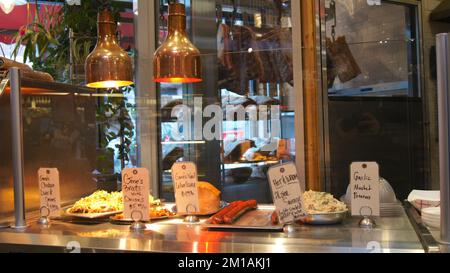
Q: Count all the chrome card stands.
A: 5